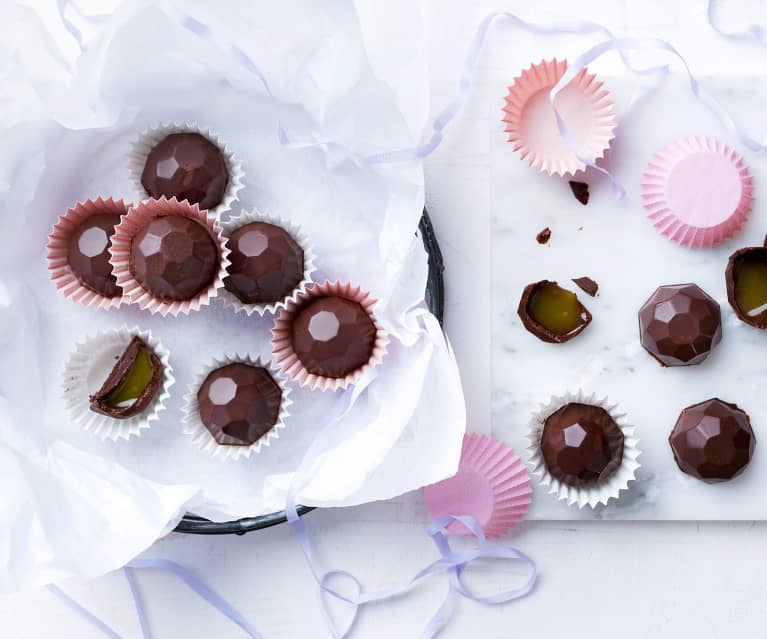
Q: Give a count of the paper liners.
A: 11